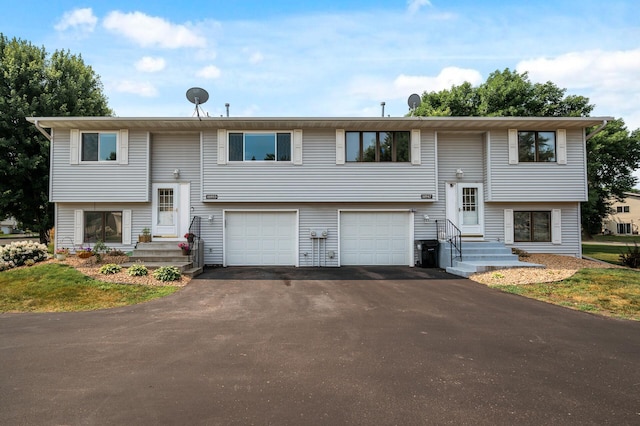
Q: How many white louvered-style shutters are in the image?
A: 12